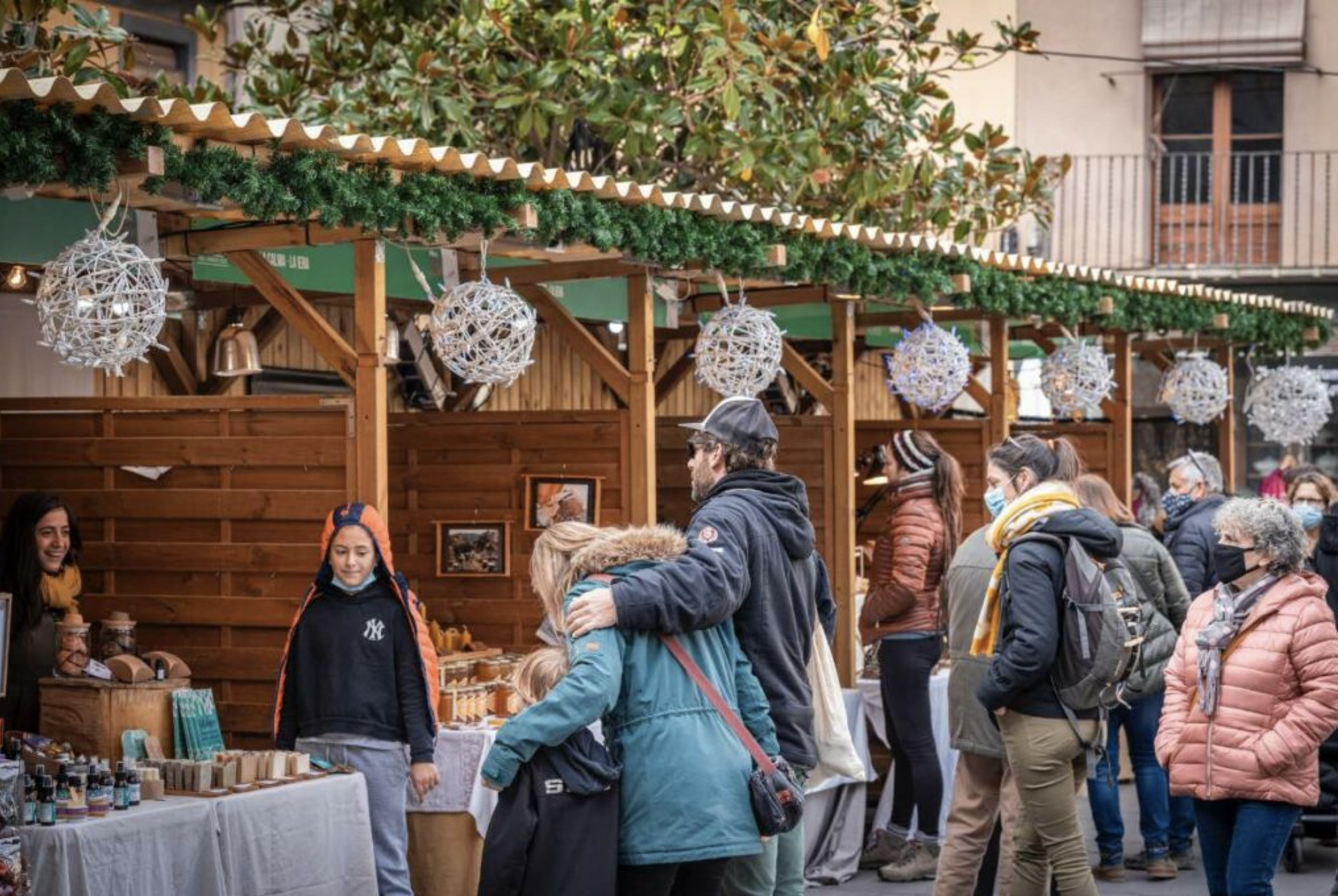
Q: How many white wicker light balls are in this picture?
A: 7